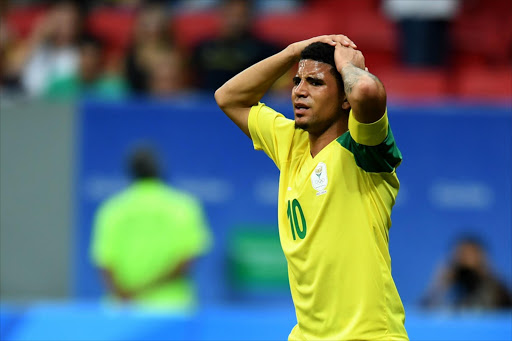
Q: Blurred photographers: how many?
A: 1